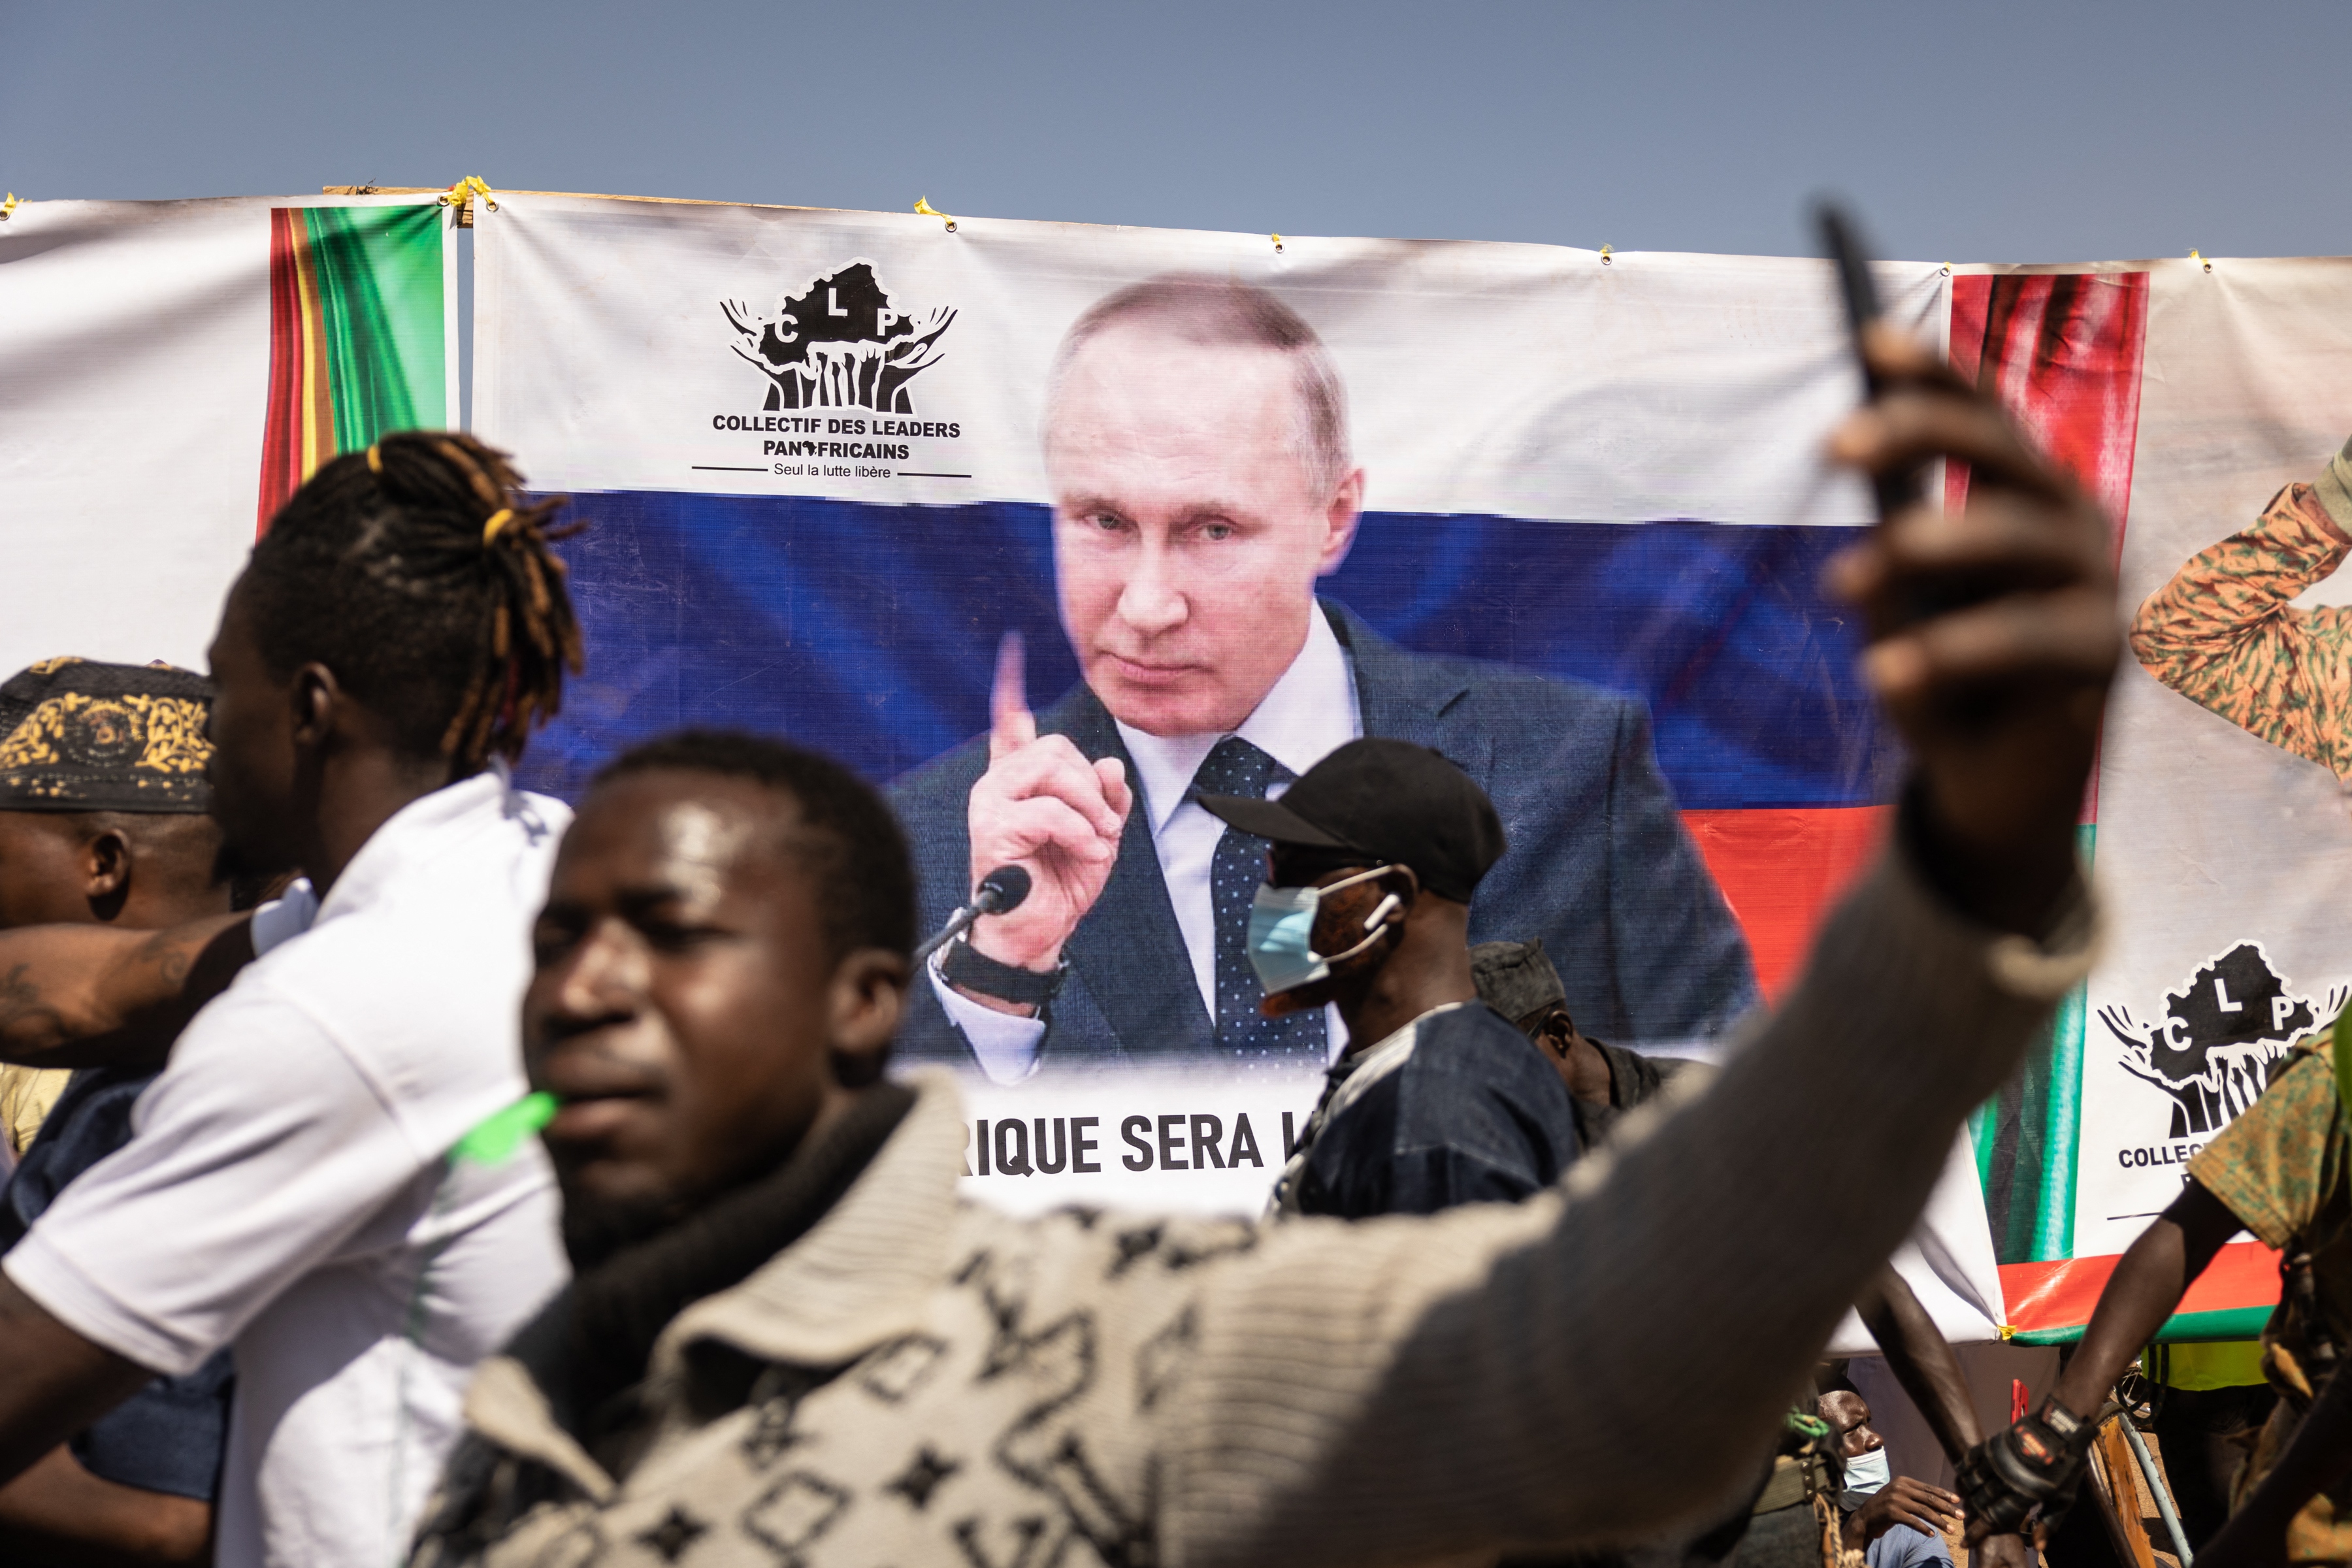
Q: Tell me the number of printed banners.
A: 3